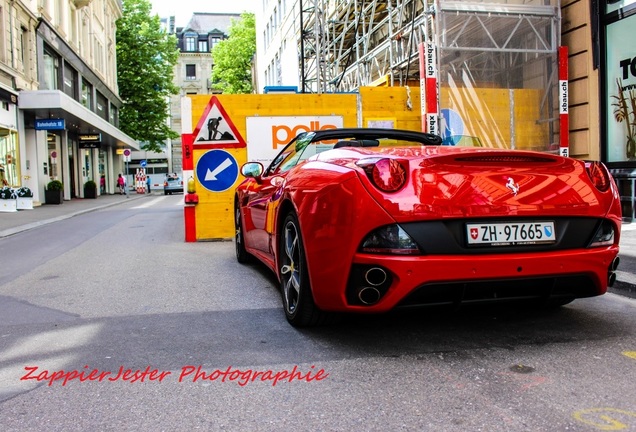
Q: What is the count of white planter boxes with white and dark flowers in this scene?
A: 2